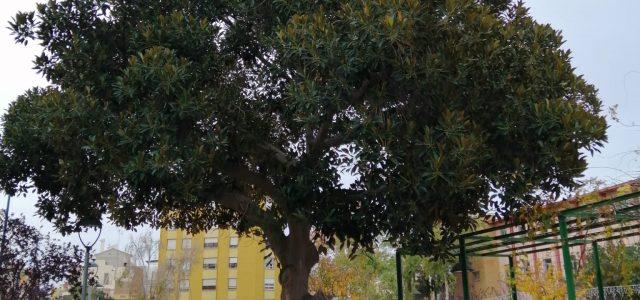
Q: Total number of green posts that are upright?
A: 5